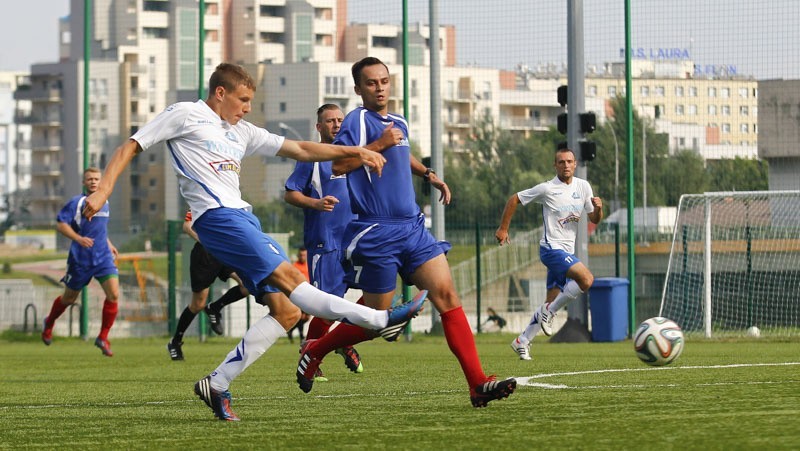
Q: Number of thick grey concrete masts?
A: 2